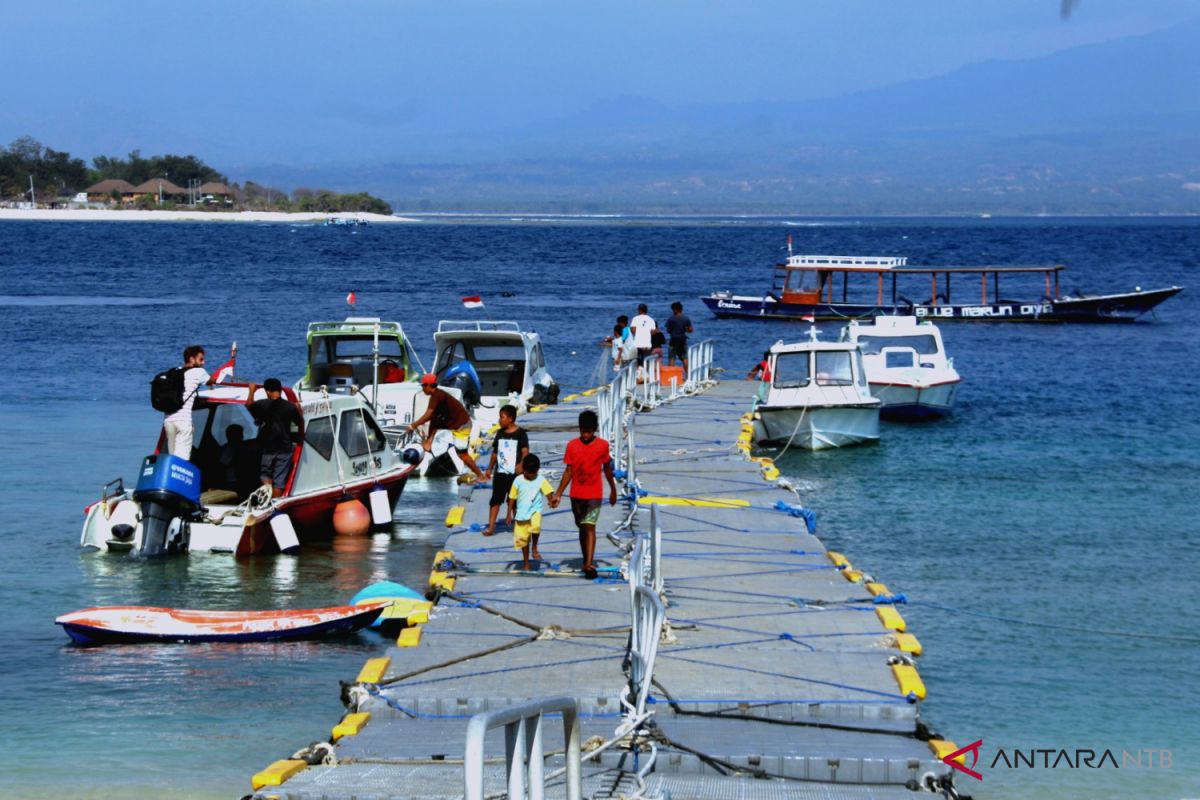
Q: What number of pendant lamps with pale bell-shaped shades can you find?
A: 0